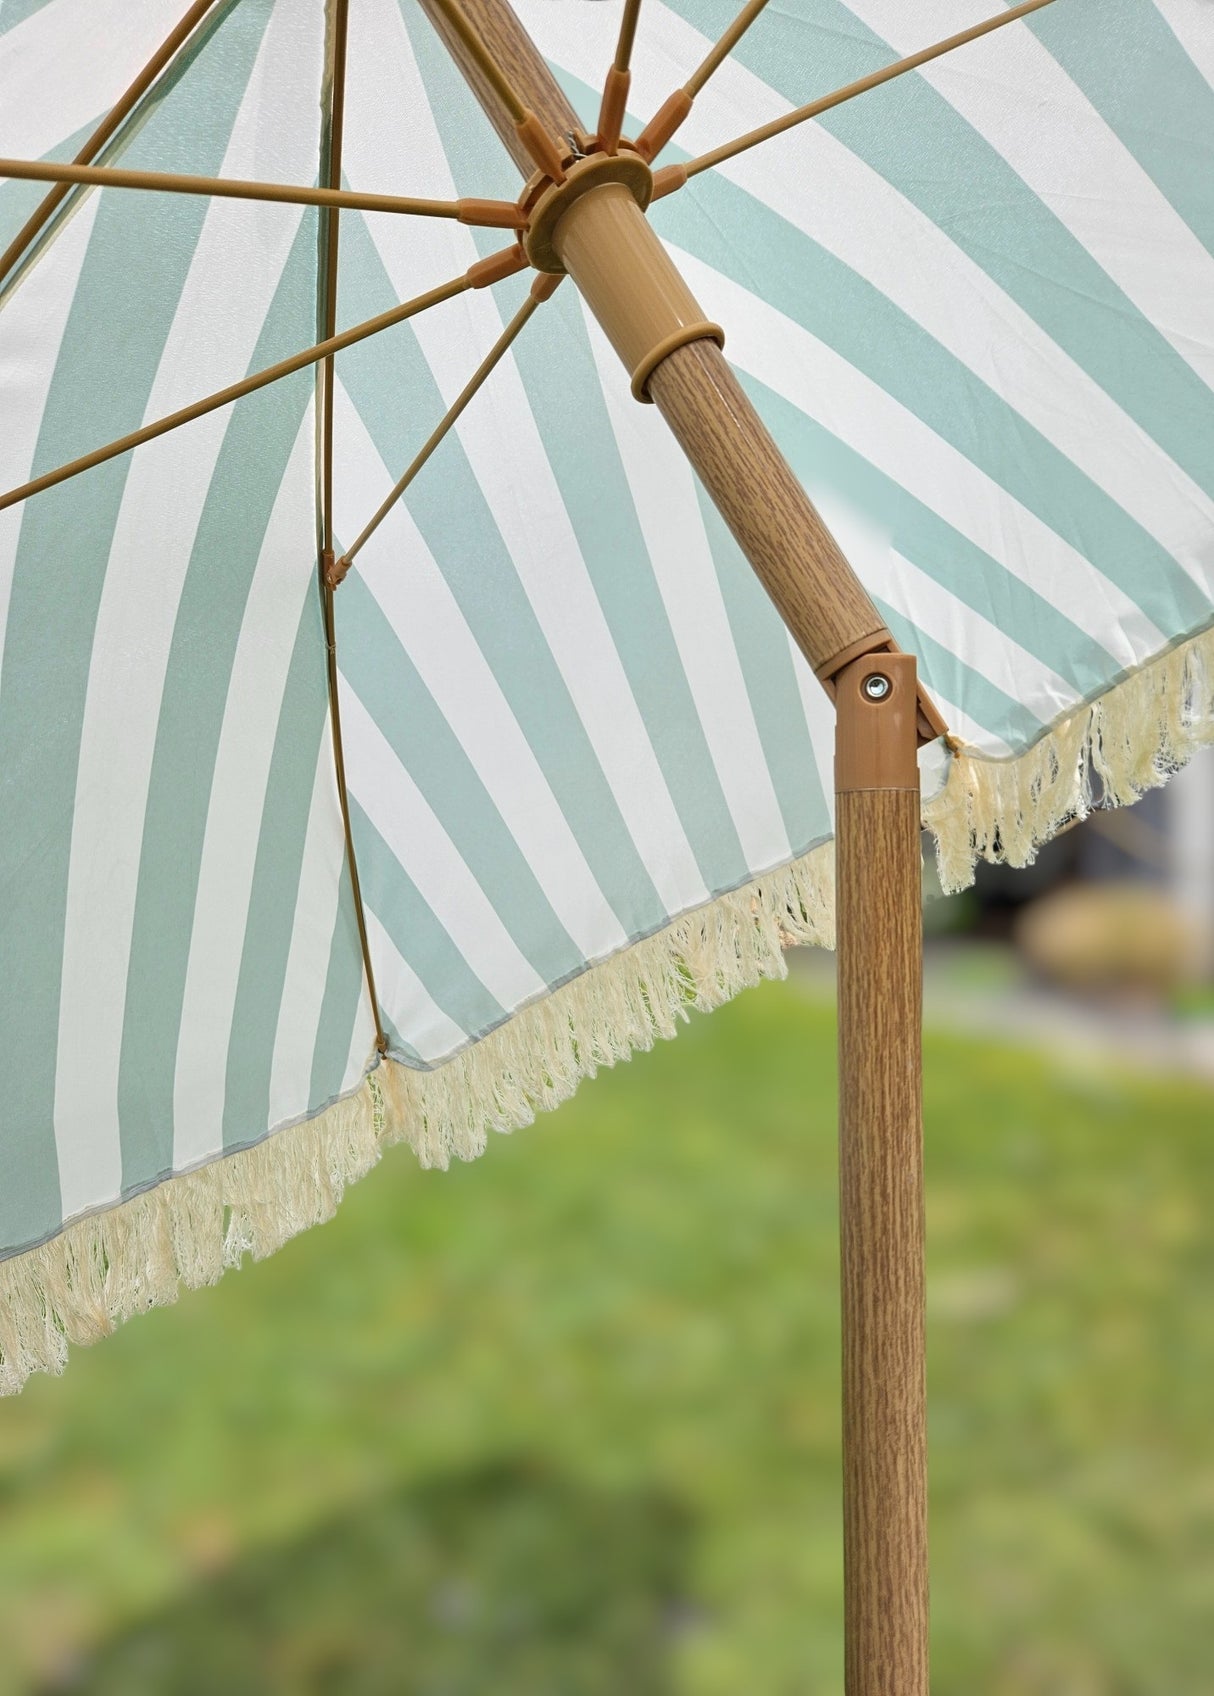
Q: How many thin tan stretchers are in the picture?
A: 7